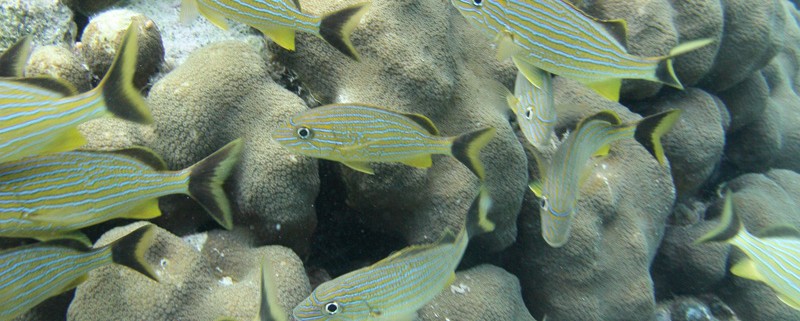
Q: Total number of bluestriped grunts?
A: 12